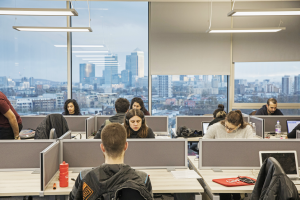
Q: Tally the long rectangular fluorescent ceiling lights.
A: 4